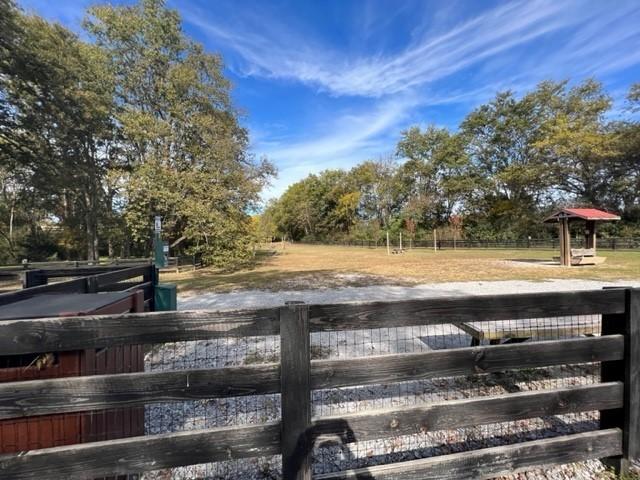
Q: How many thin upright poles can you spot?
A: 3